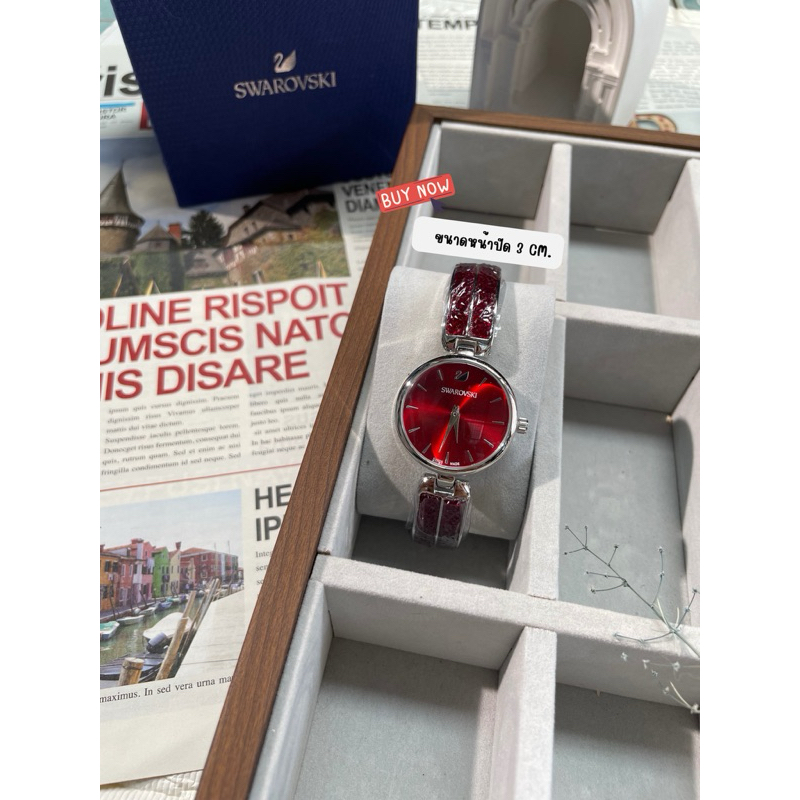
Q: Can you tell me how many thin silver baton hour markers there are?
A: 11